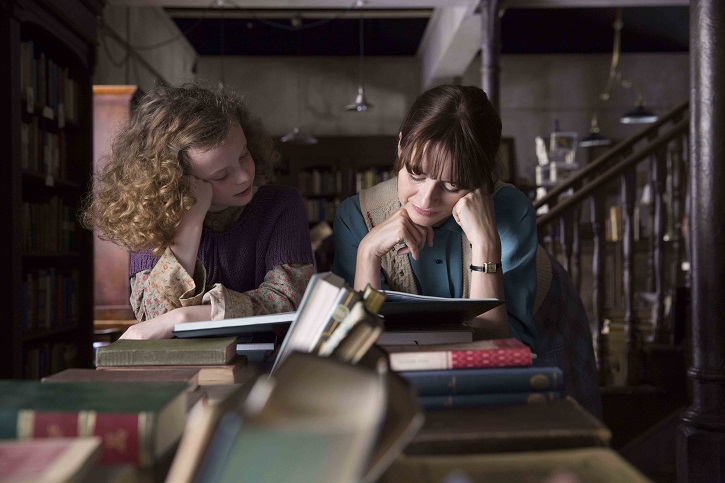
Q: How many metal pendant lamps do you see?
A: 4